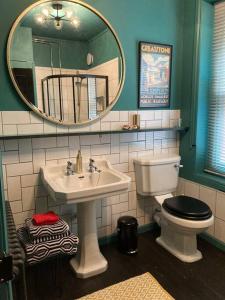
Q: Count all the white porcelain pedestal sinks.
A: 1